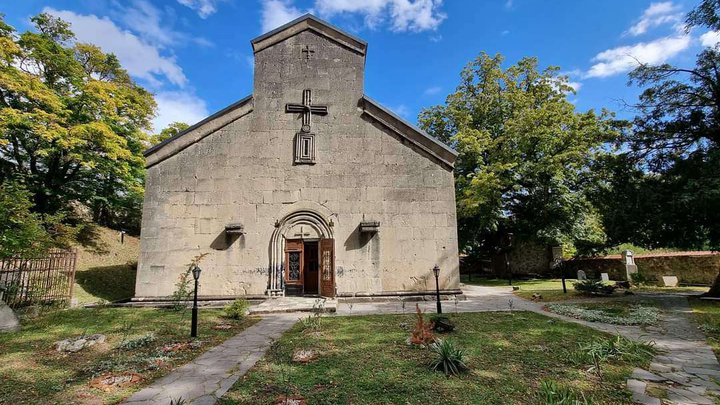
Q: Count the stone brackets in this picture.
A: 2